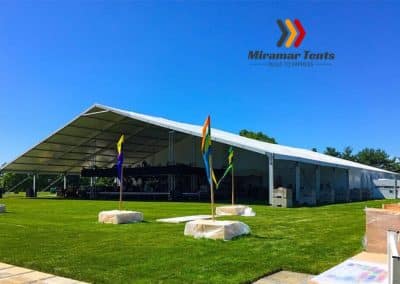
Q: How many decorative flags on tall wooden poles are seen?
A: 3